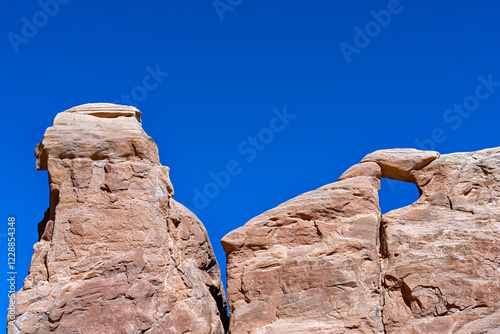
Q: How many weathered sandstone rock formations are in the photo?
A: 2